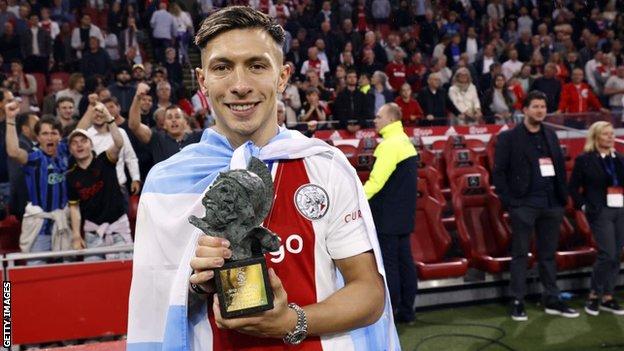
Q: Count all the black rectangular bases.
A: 1